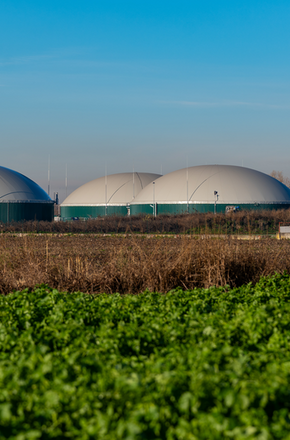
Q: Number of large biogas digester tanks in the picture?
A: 3